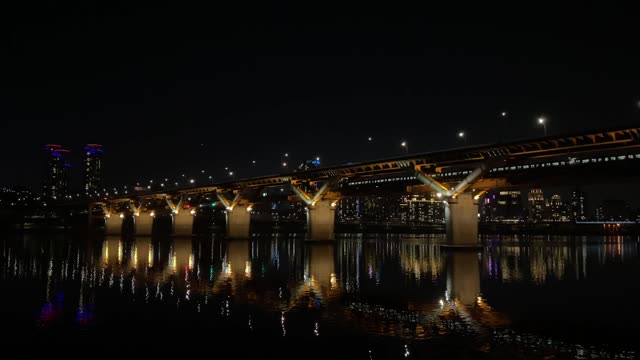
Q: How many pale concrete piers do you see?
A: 6